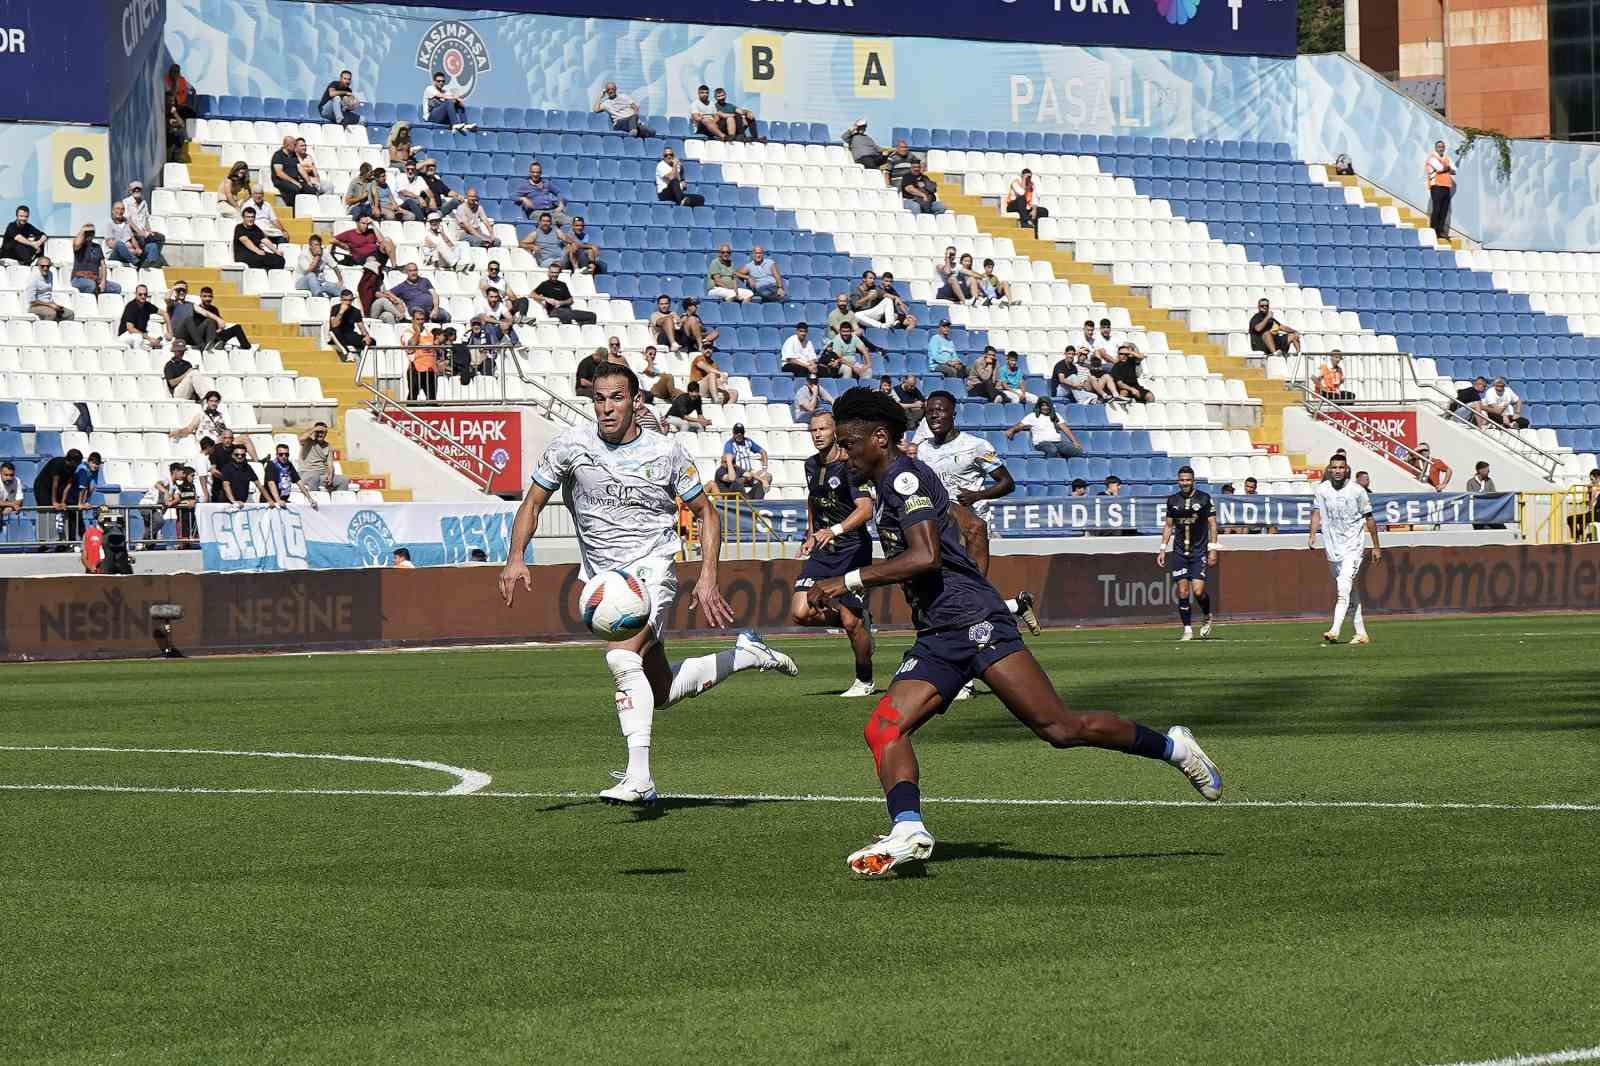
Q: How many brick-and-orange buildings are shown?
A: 1